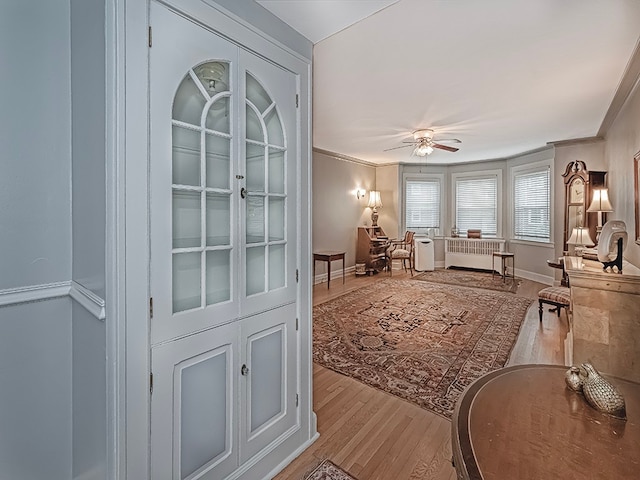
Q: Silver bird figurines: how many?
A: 2